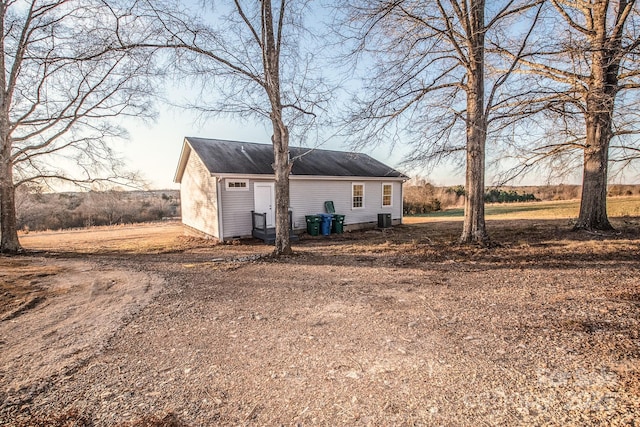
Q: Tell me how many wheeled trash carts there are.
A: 3